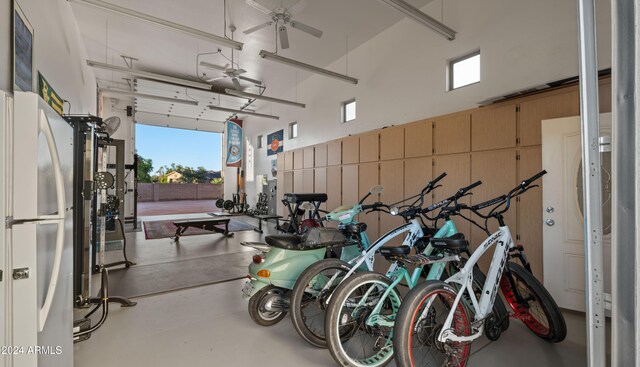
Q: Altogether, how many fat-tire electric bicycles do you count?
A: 3